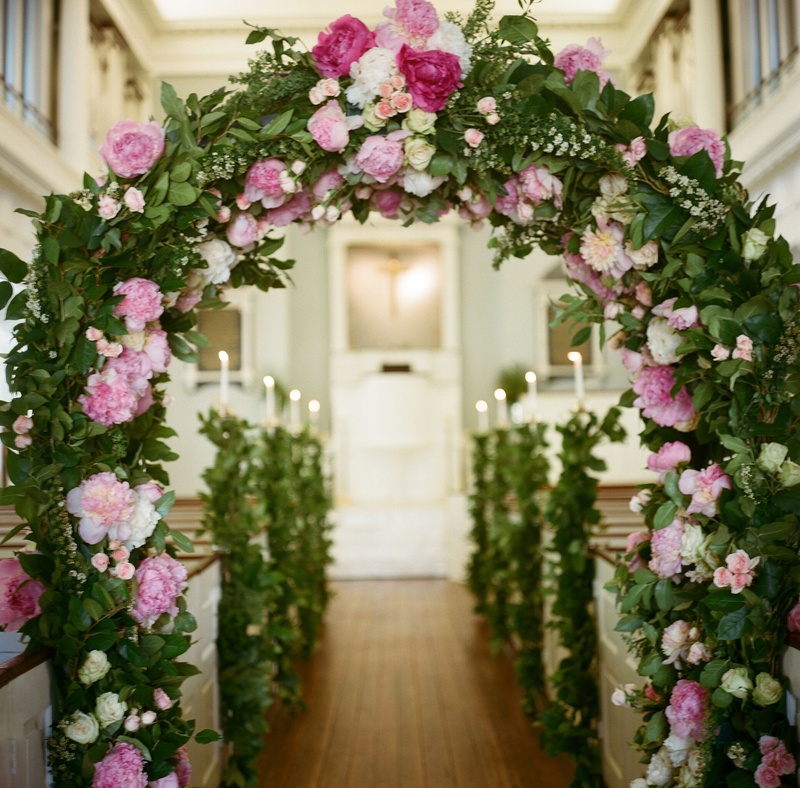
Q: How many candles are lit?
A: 8